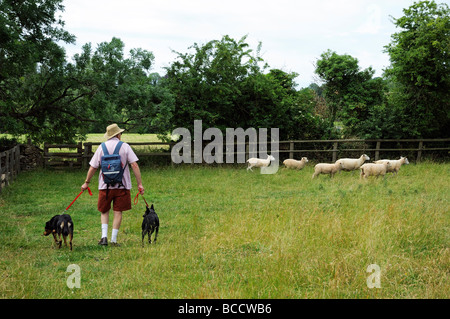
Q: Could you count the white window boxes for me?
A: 0